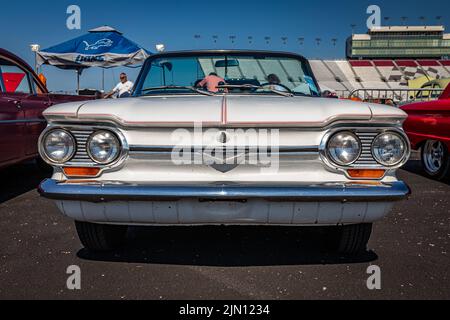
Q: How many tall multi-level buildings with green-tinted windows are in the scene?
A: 1